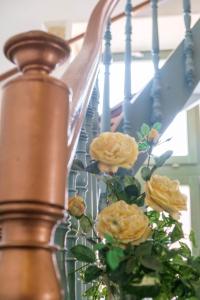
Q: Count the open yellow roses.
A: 3